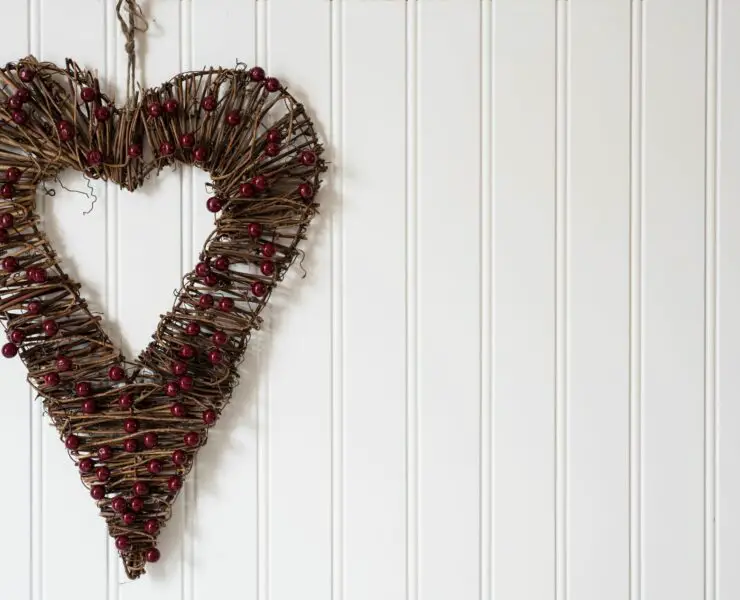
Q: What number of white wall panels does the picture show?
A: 11